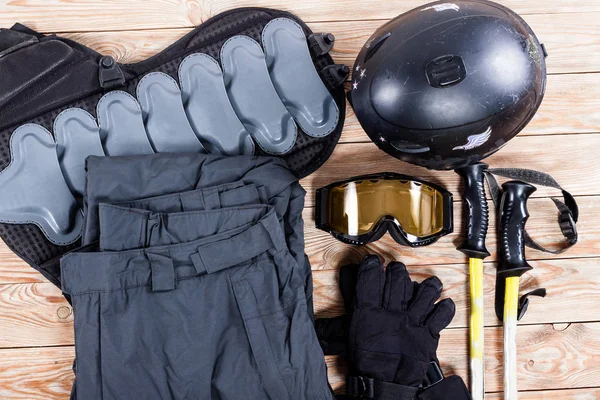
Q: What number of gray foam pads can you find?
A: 7